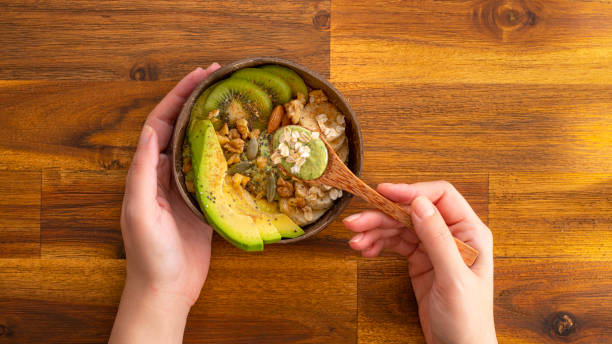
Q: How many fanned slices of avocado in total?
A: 3